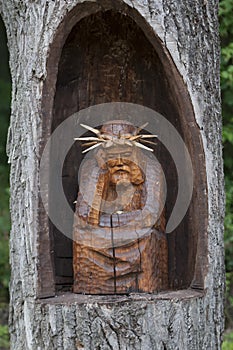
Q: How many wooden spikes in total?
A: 8